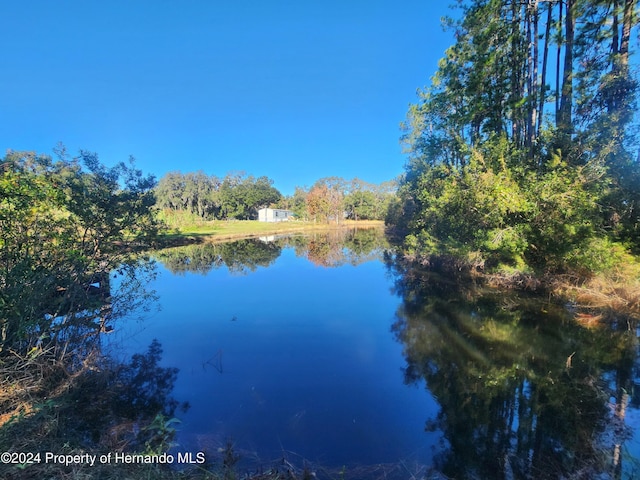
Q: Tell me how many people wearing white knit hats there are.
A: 0